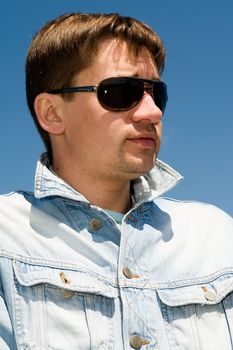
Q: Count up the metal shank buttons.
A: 5